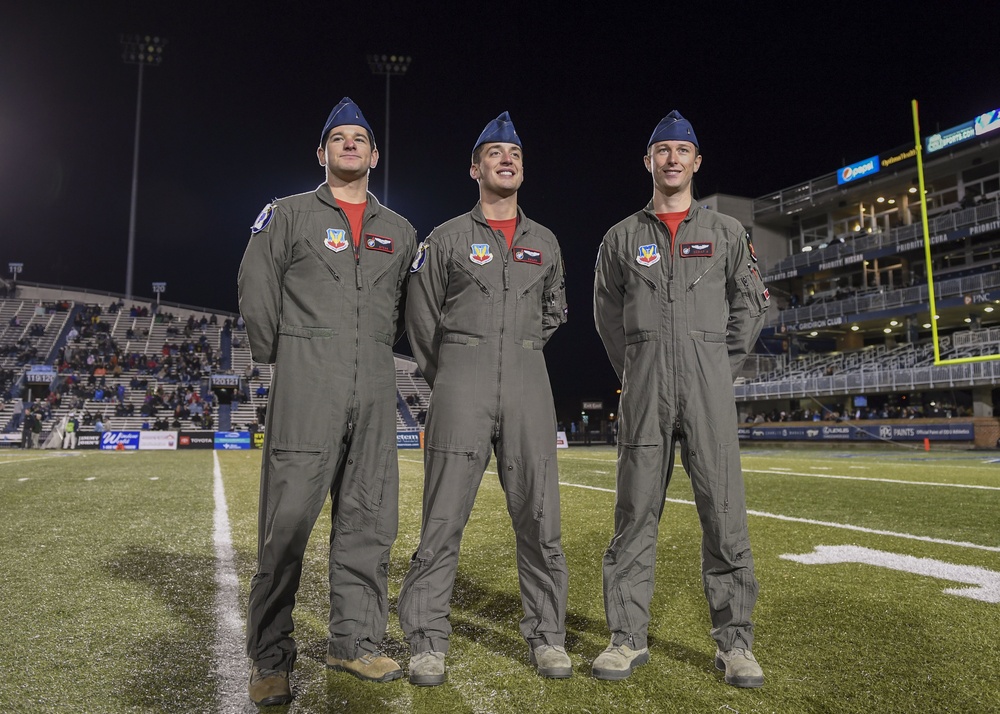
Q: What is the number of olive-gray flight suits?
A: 3